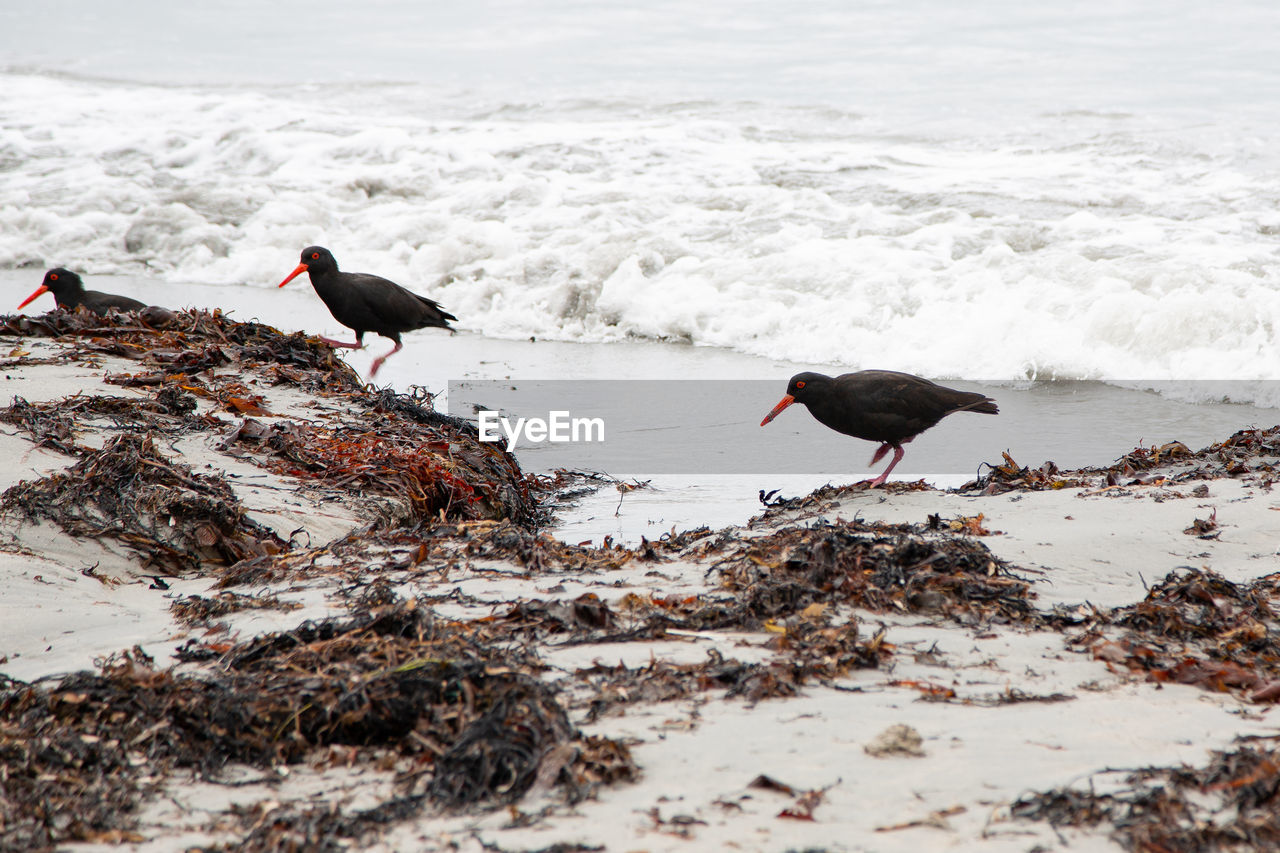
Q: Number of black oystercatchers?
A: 3